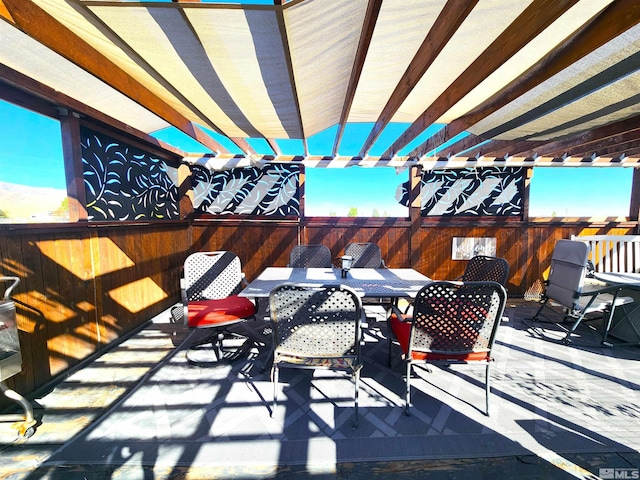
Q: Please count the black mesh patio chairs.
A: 6